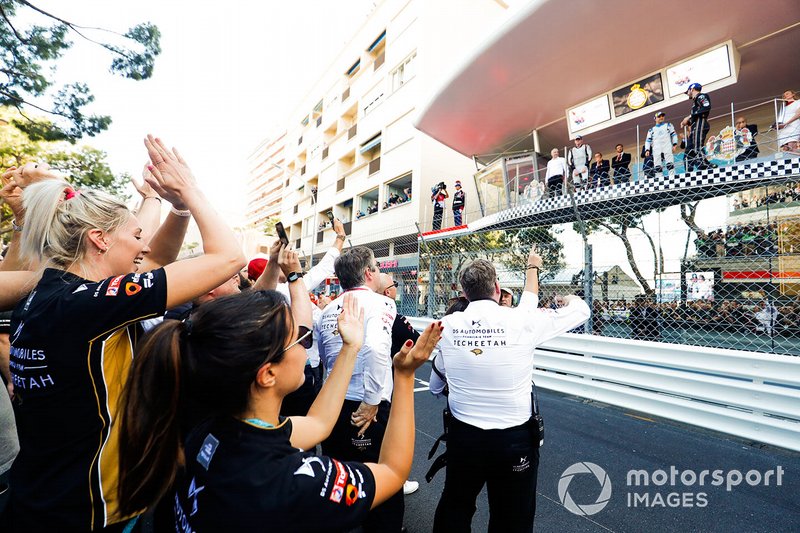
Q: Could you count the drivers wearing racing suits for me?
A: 3